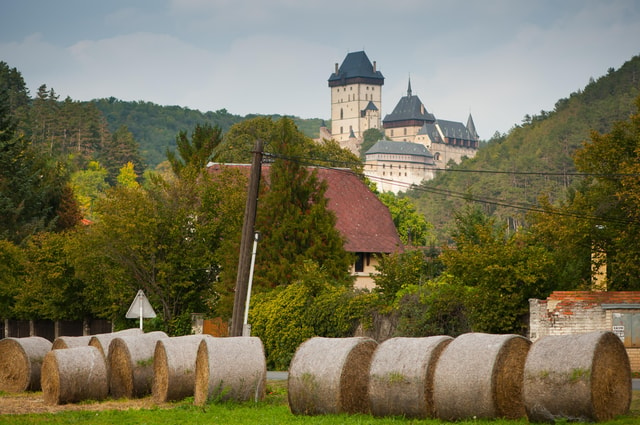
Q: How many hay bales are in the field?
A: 11